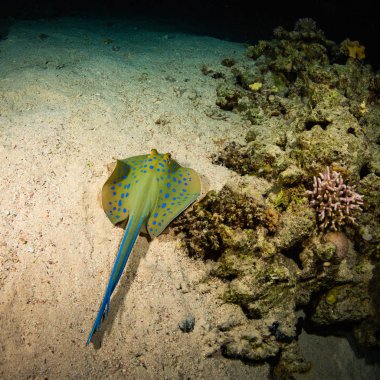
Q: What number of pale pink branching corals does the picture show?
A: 1